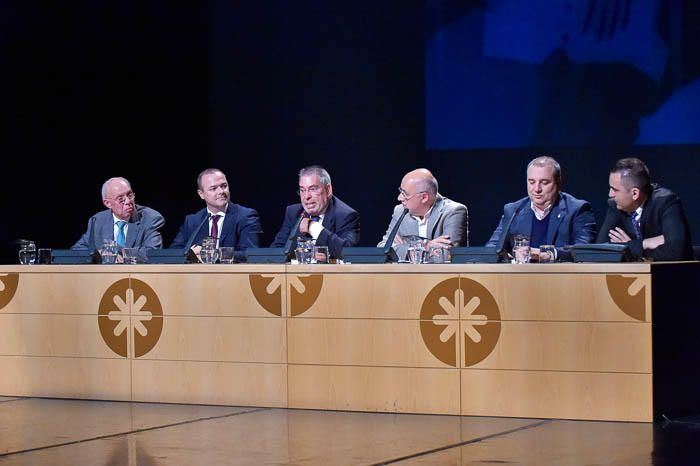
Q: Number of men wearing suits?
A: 6